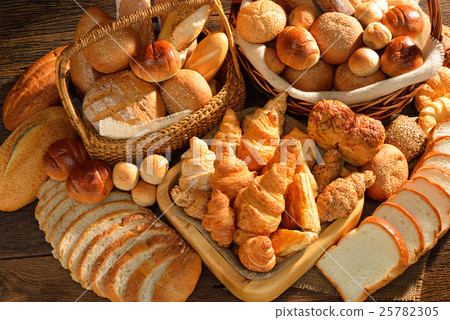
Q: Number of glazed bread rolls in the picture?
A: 6